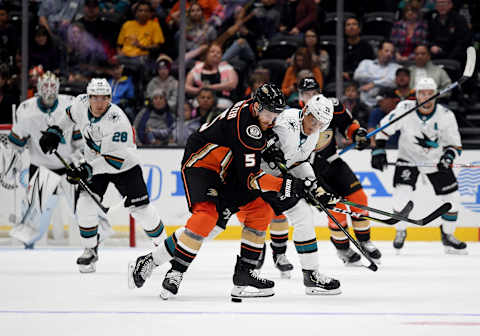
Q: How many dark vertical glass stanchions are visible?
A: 3